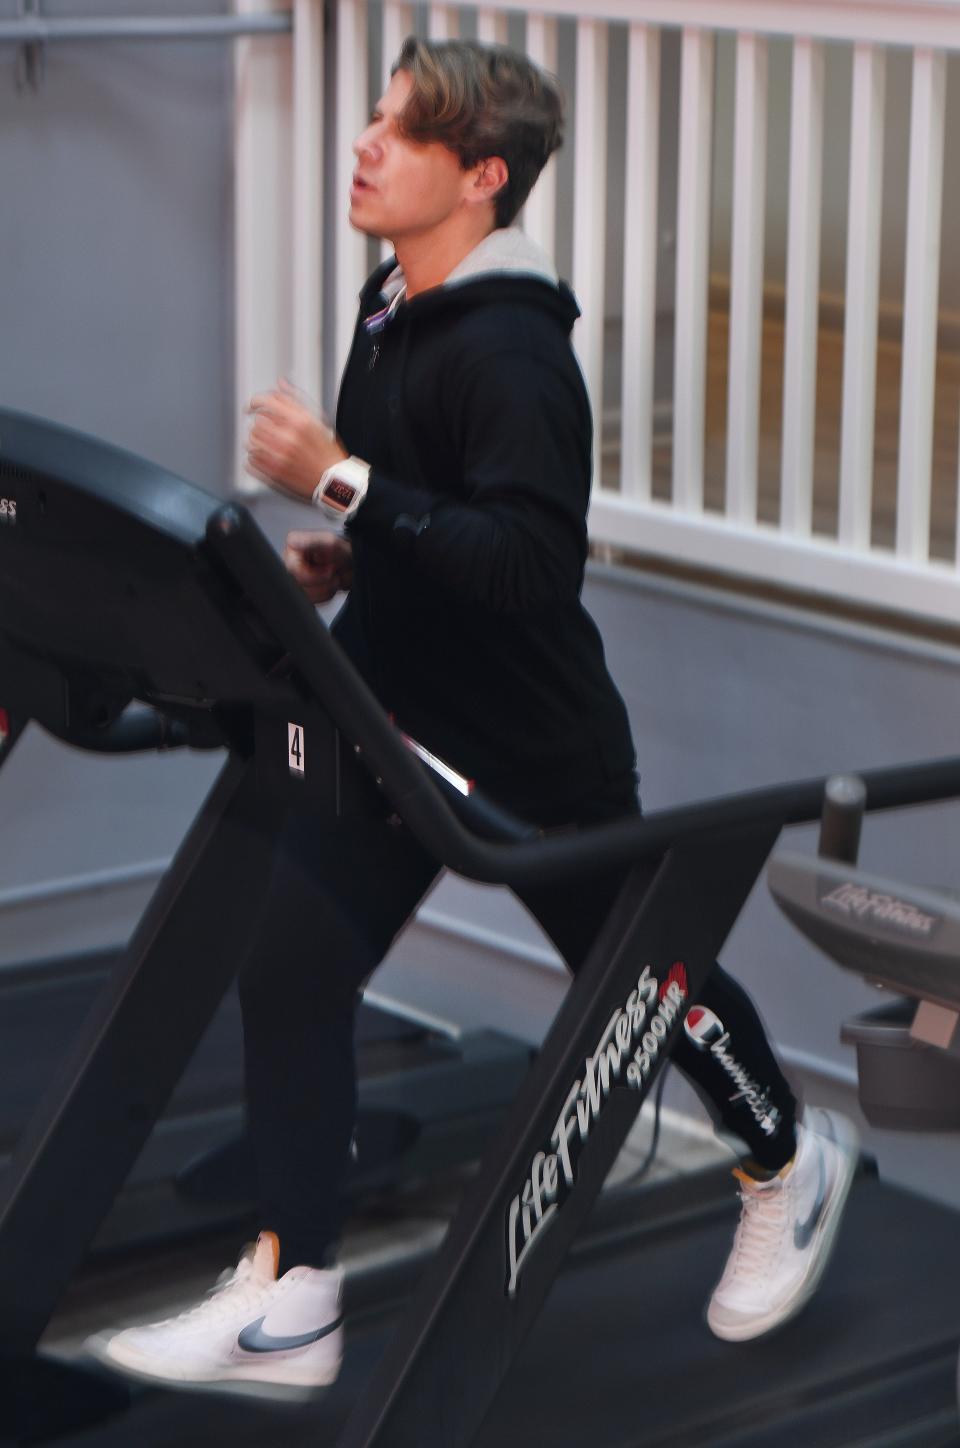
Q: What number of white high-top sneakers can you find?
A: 2